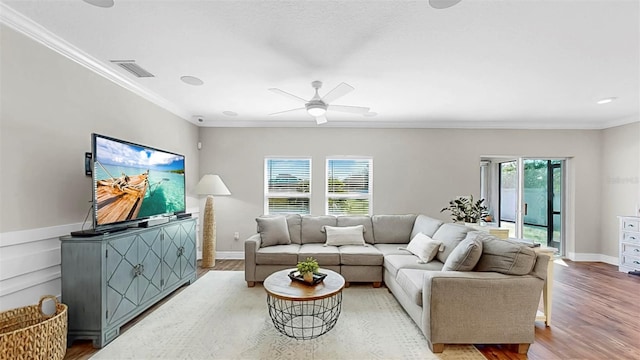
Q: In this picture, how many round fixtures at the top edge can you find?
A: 2